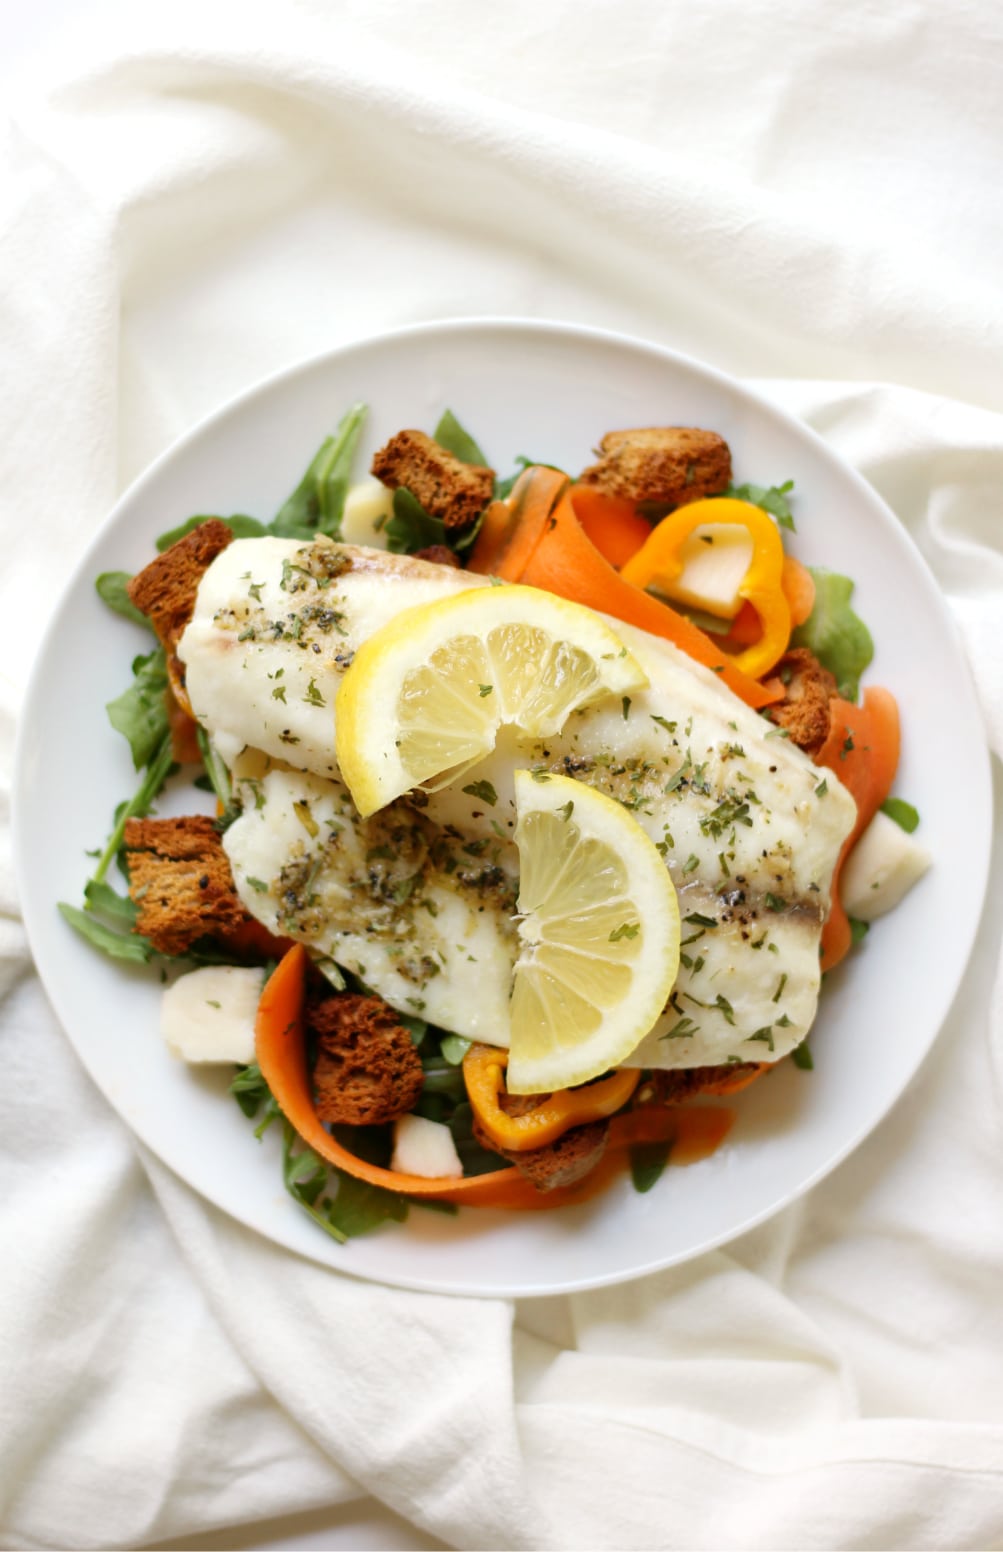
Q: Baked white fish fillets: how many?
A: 2